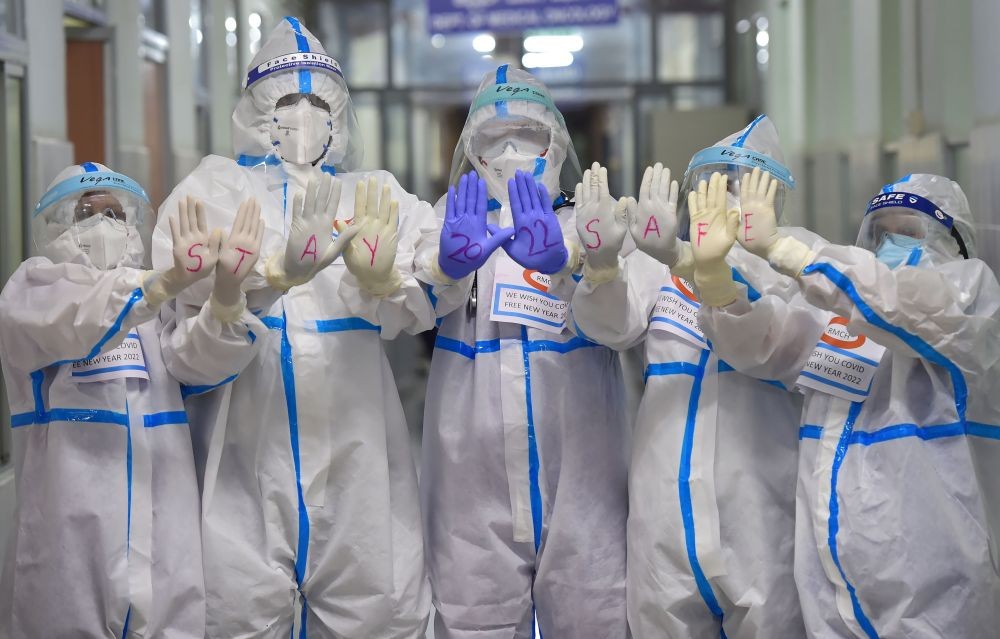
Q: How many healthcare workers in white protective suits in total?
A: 5